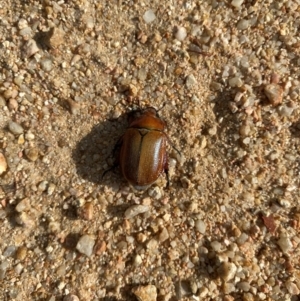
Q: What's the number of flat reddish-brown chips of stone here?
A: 1